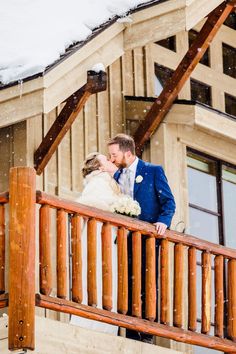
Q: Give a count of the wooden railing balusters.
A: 15